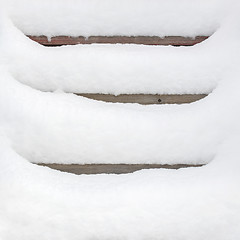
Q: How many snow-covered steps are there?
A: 3